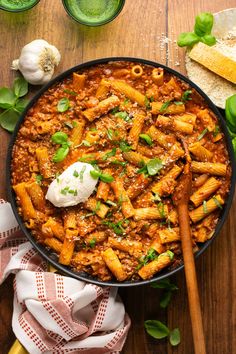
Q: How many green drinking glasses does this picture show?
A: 2